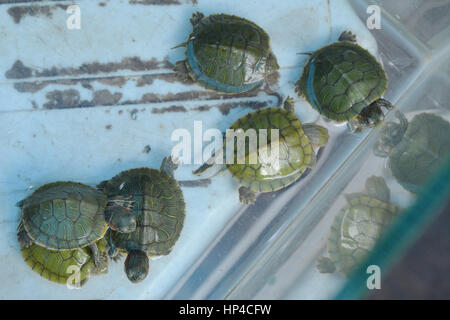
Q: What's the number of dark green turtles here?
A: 4